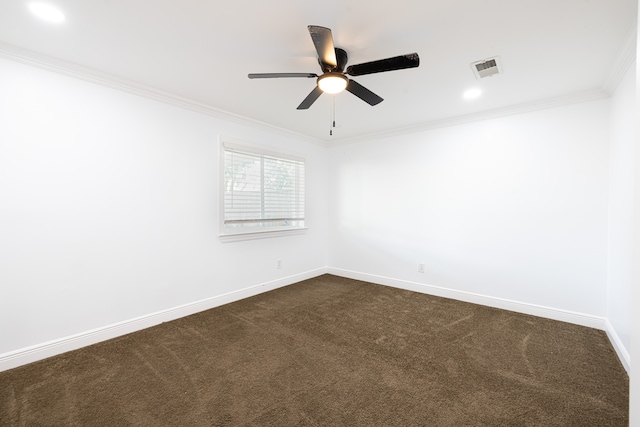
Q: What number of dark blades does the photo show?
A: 5